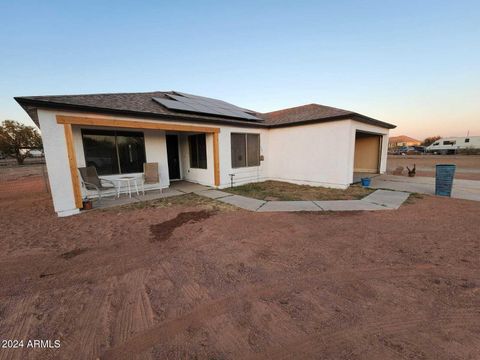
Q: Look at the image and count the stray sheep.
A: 0